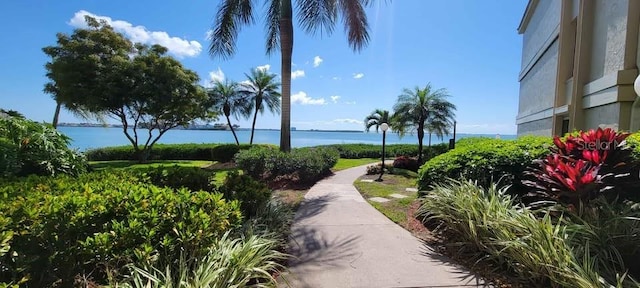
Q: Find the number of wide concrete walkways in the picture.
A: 1